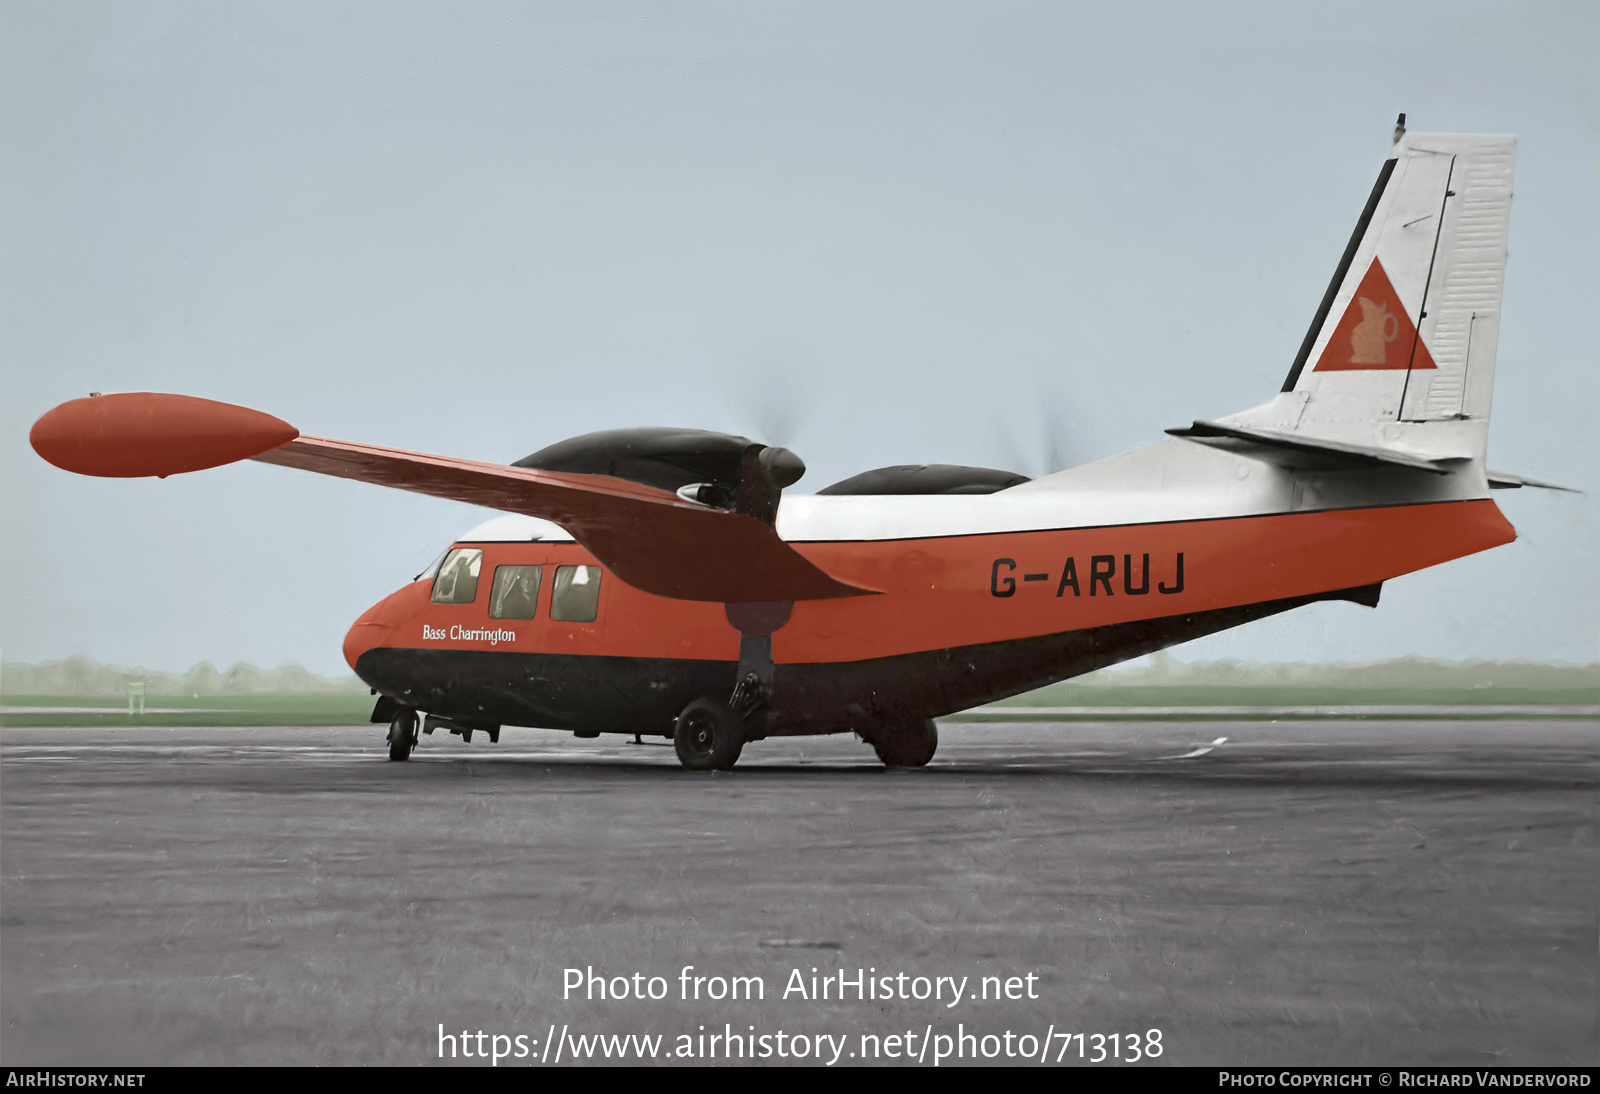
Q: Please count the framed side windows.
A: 3